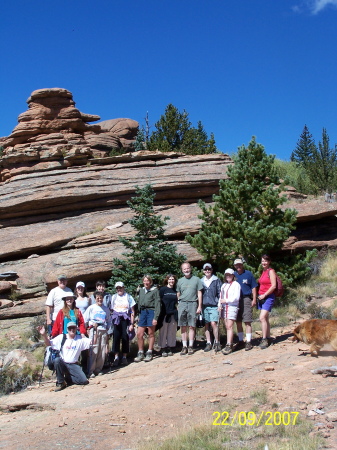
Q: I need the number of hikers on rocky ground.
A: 14